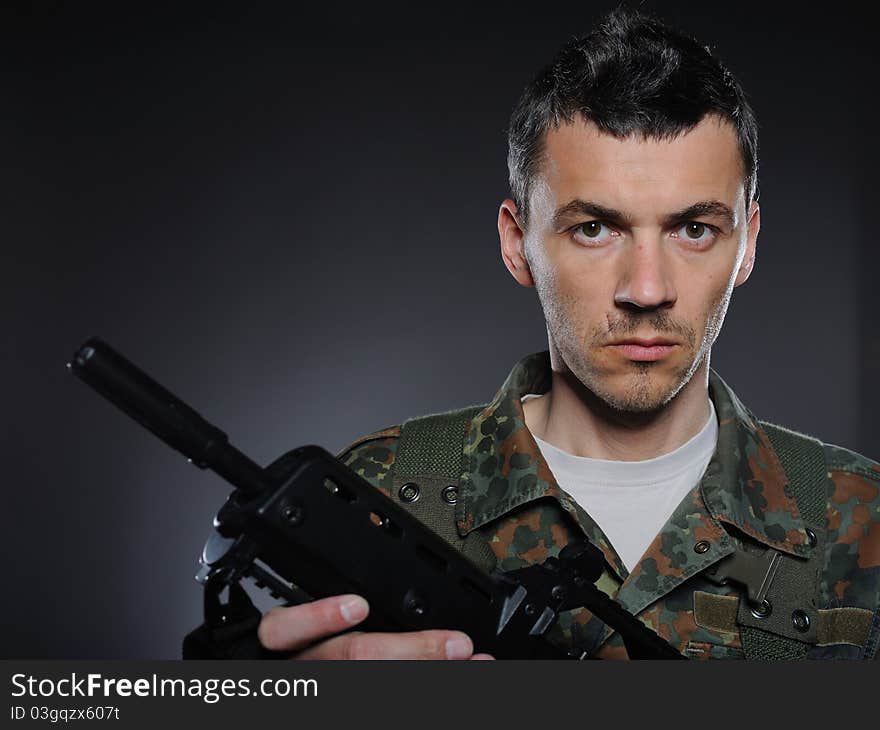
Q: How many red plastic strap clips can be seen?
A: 0